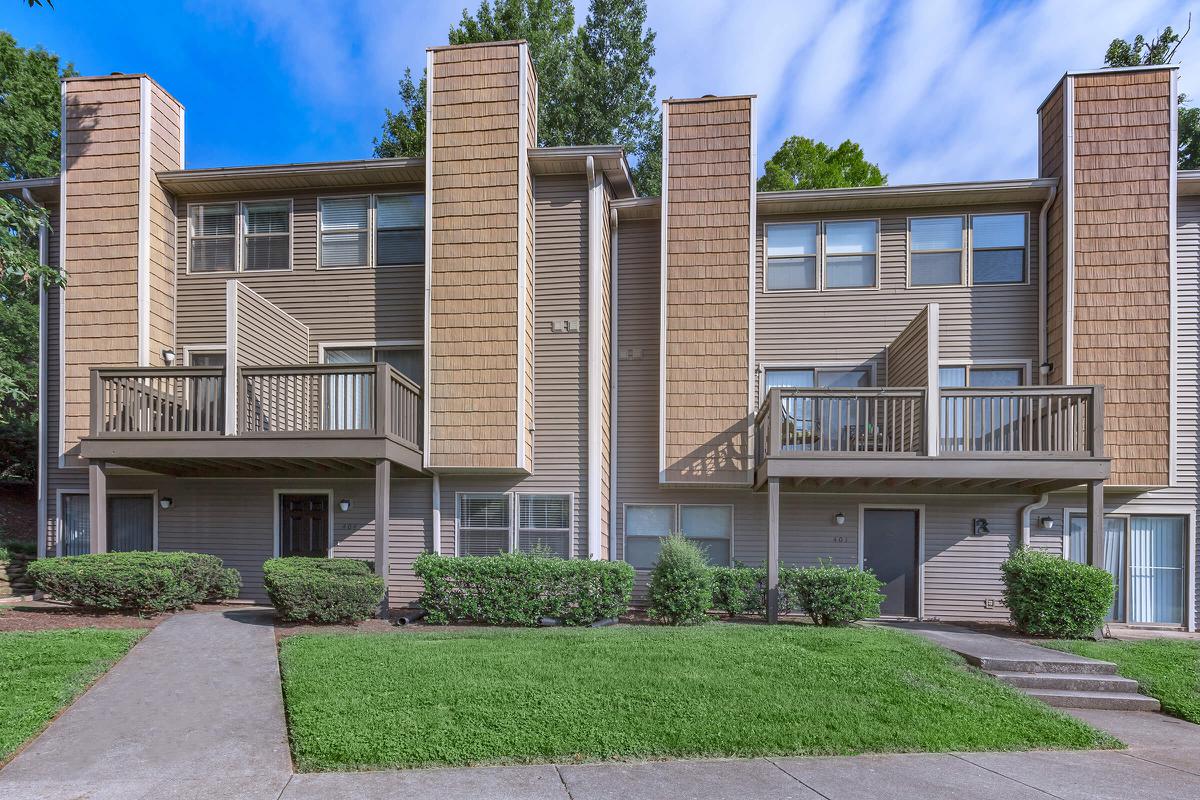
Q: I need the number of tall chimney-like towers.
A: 4